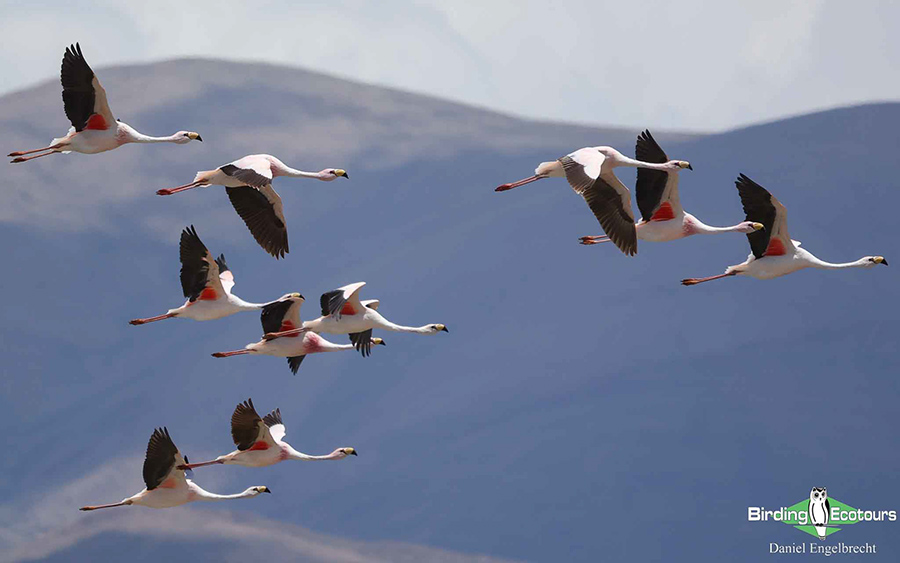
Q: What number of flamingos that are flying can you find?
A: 10